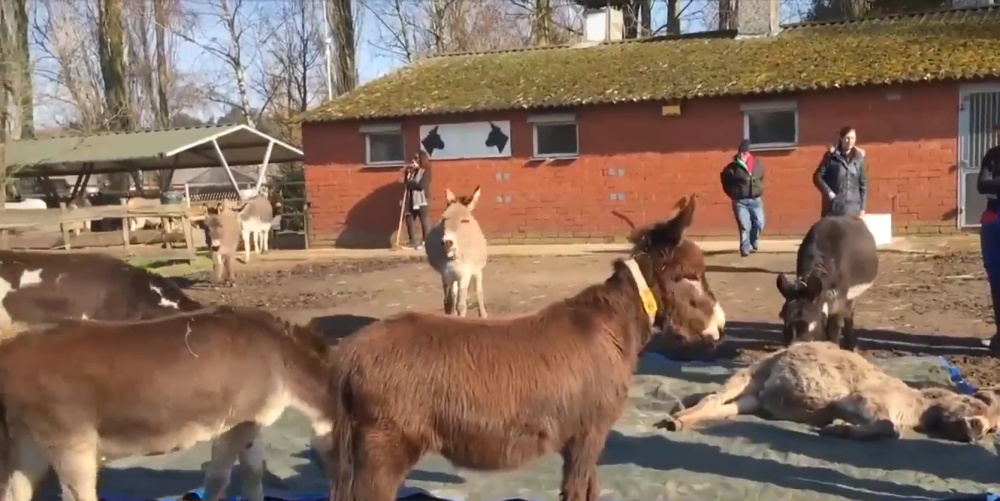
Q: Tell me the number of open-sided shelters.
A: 1